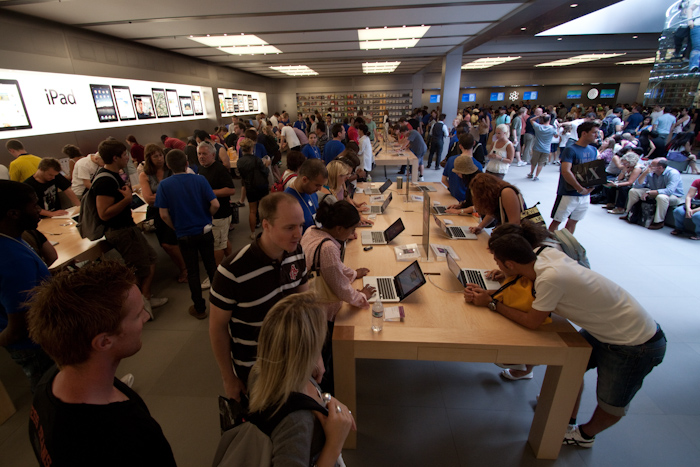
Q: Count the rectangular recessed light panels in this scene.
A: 7